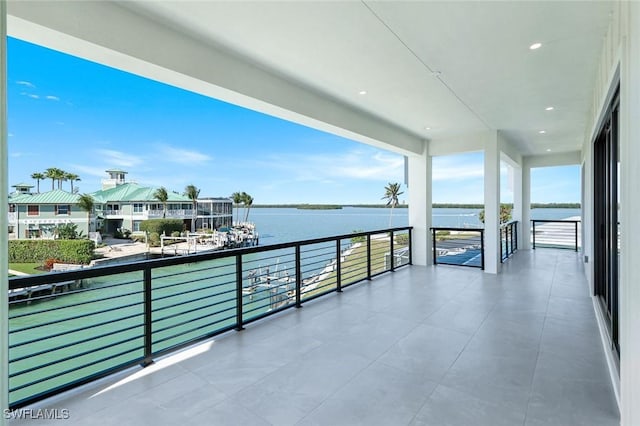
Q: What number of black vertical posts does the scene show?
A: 15